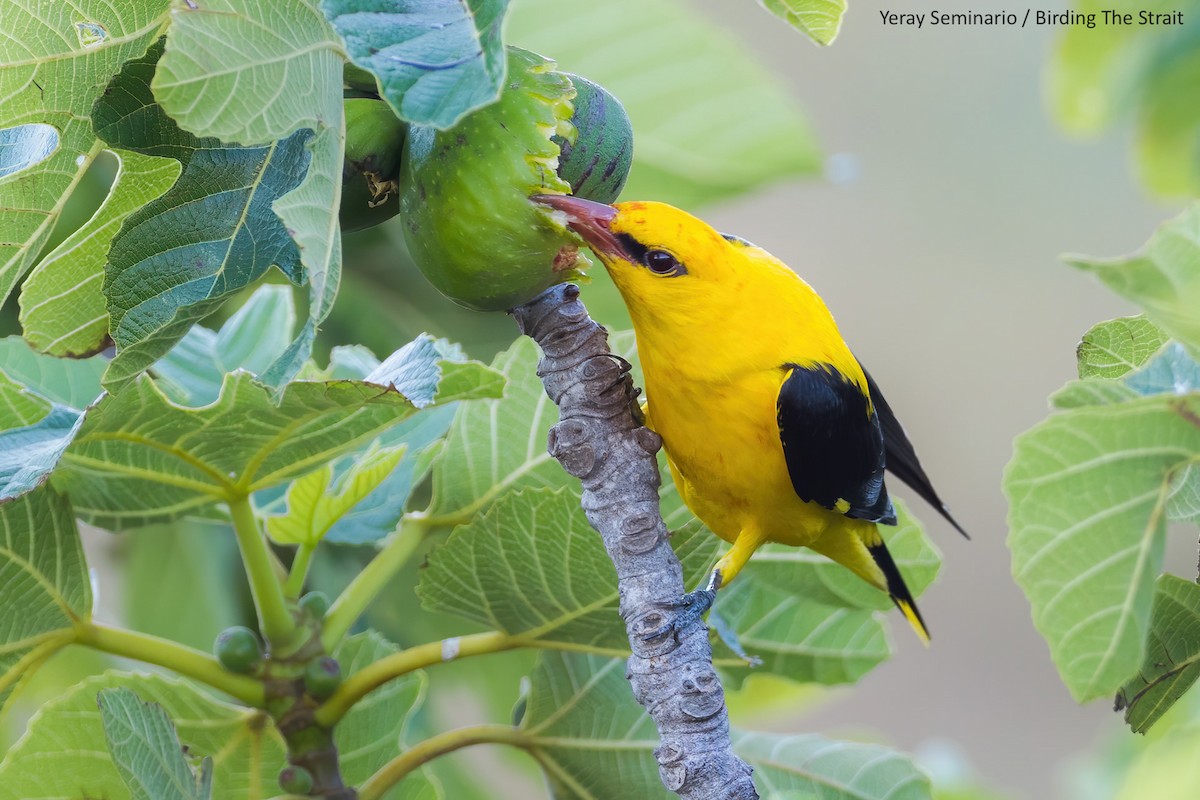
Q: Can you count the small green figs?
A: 4